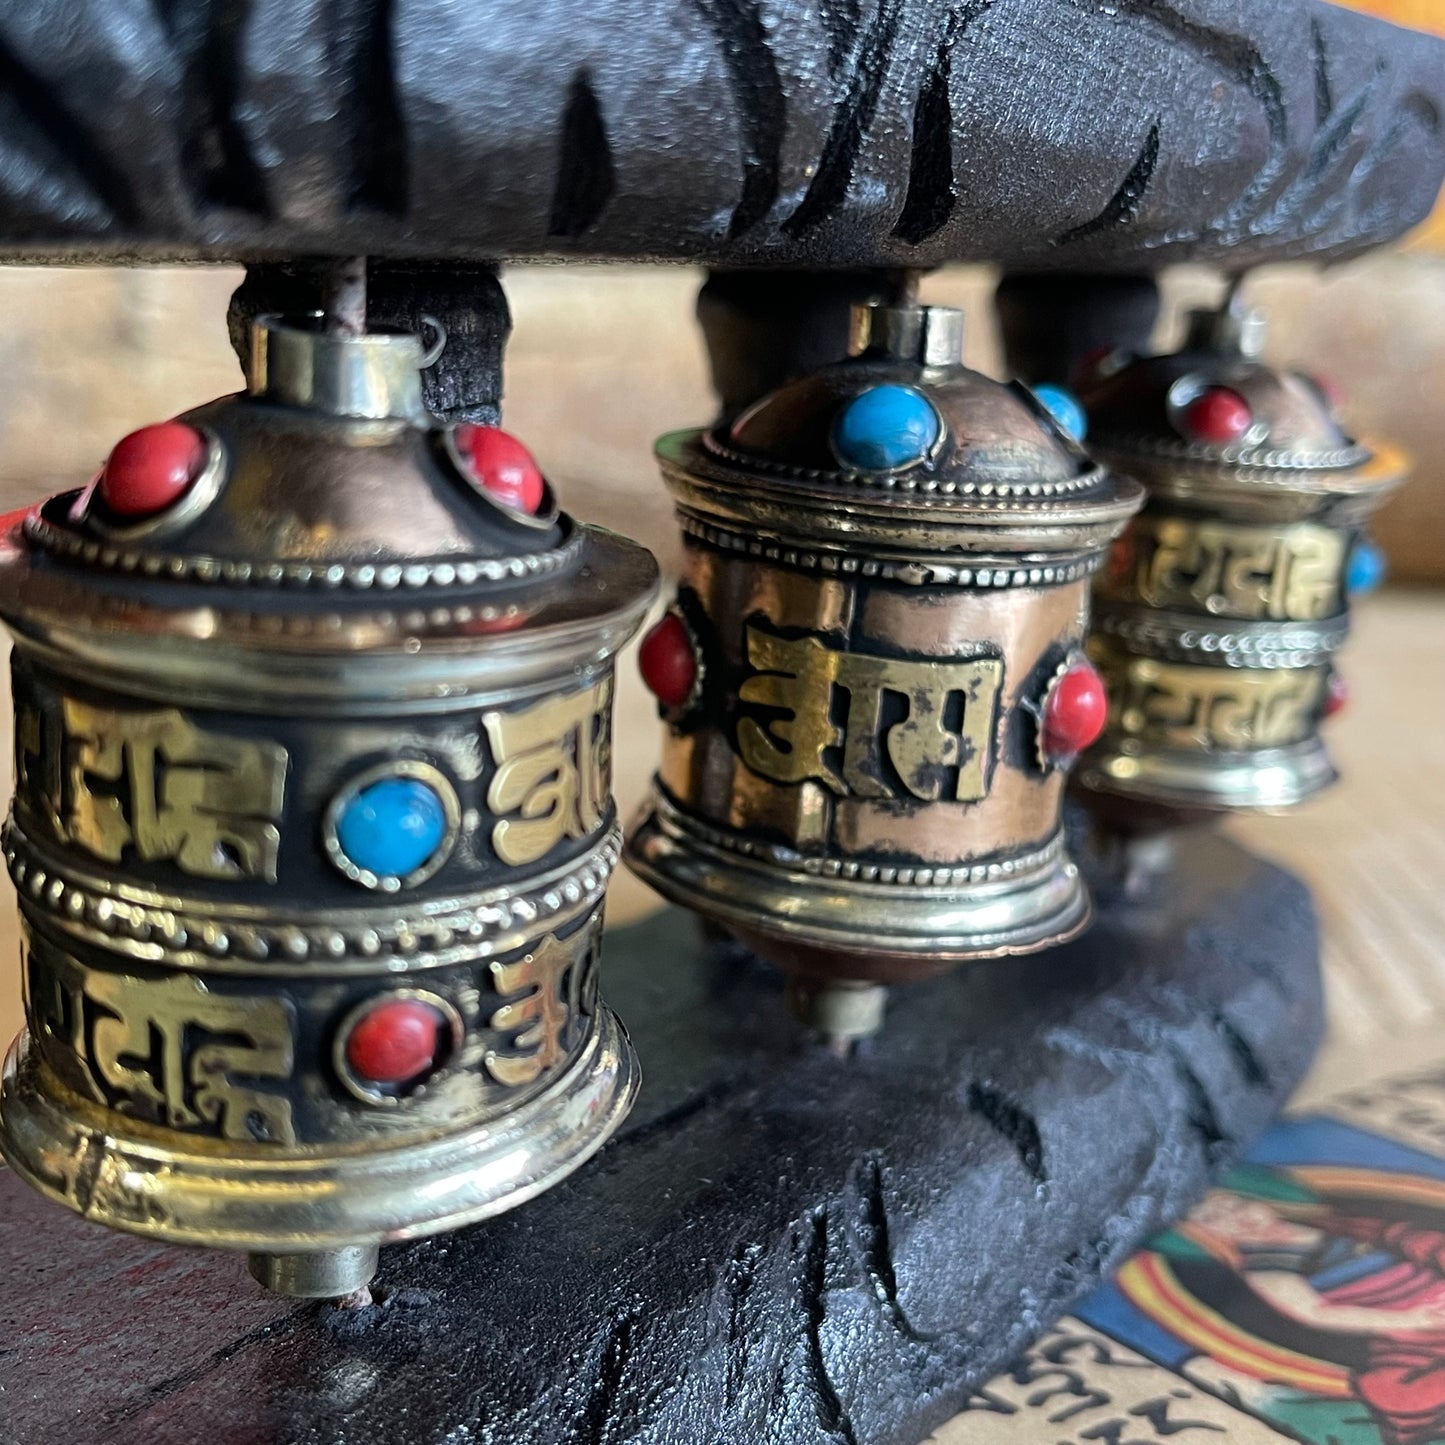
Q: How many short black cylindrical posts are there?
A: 3